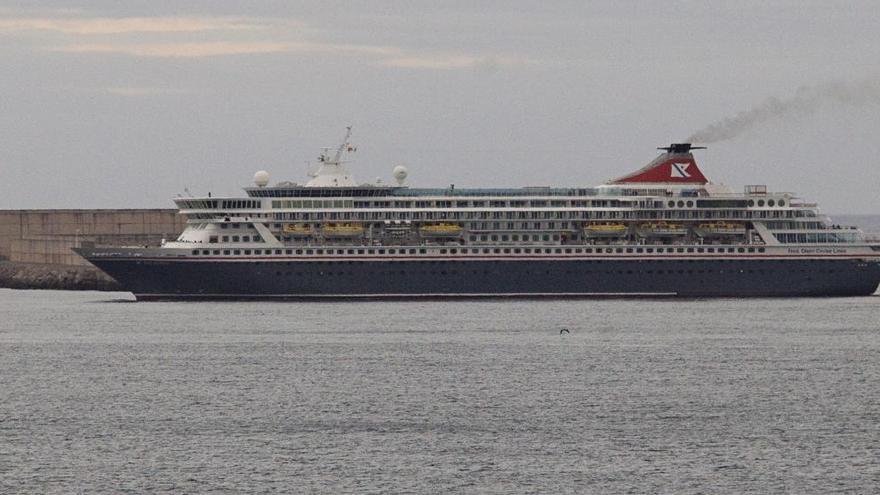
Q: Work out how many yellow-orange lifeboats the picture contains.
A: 6